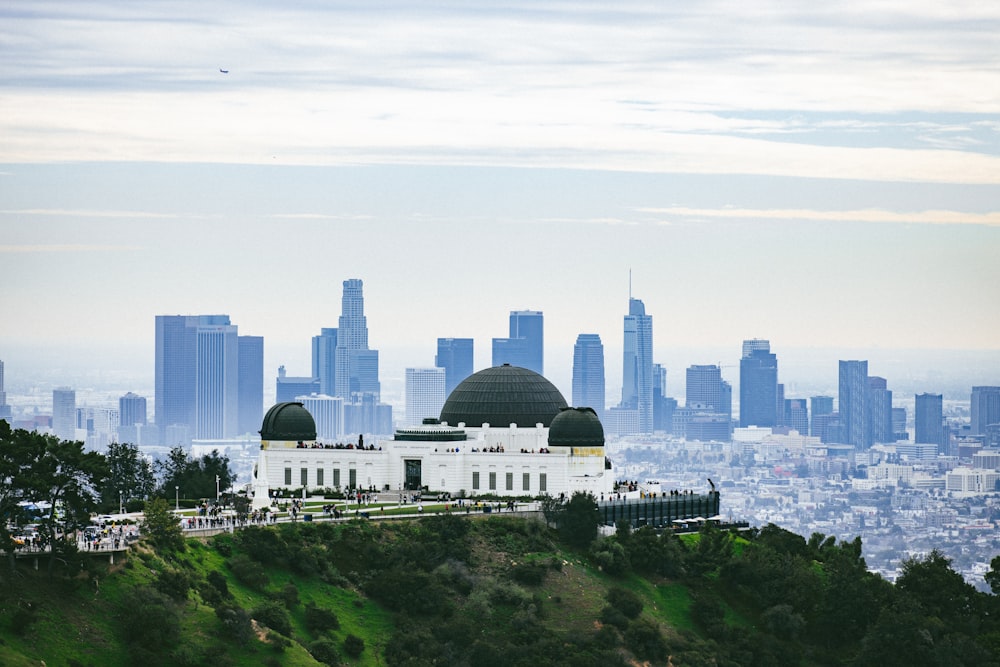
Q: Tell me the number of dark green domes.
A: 3